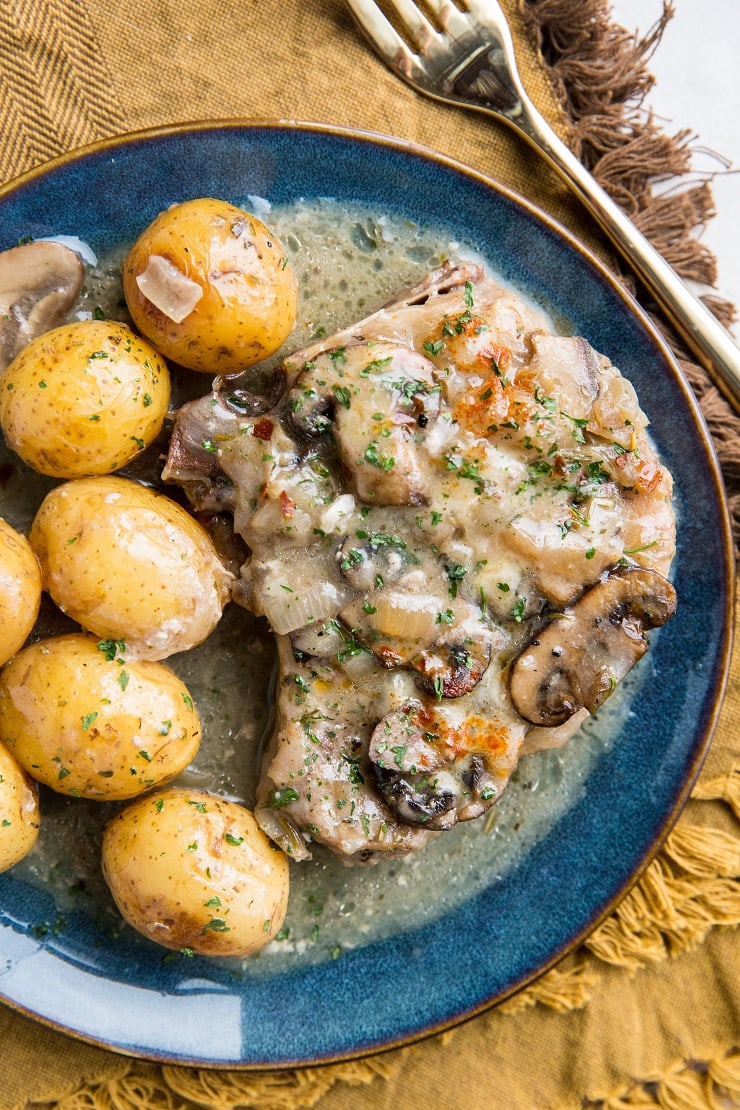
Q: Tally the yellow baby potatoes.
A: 7